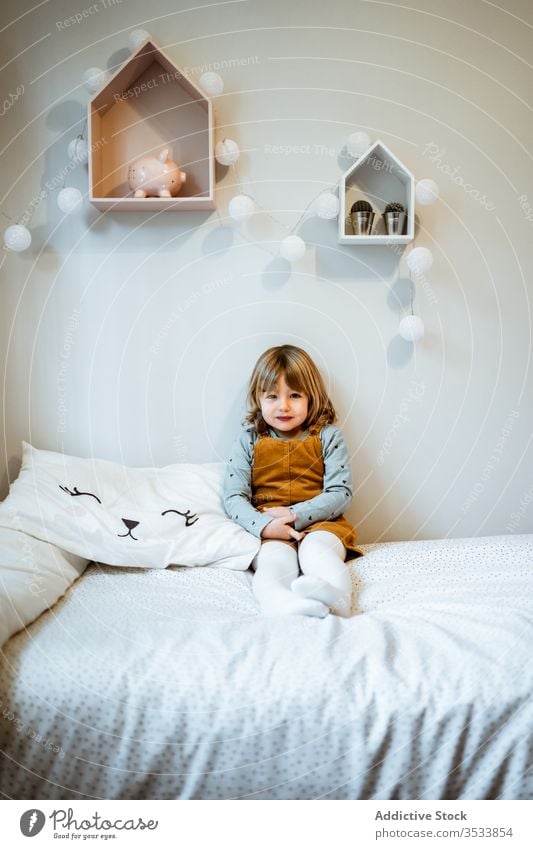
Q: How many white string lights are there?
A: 14